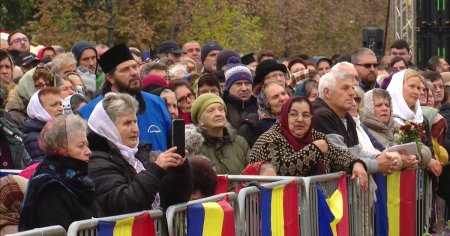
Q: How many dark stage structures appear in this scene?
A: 1